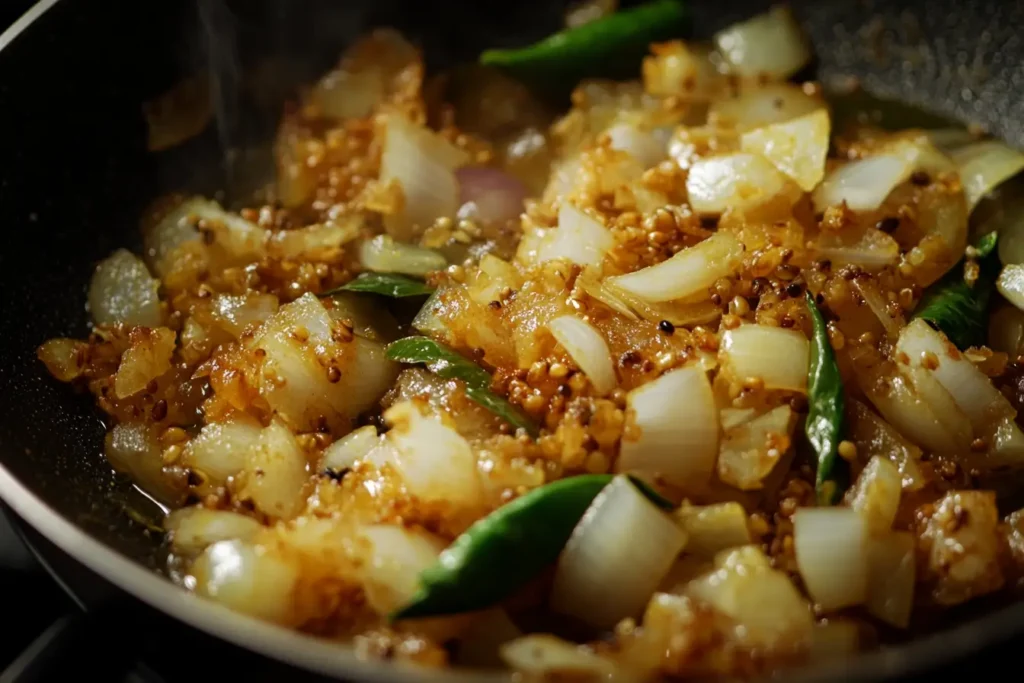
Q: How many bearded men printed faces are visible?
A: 0